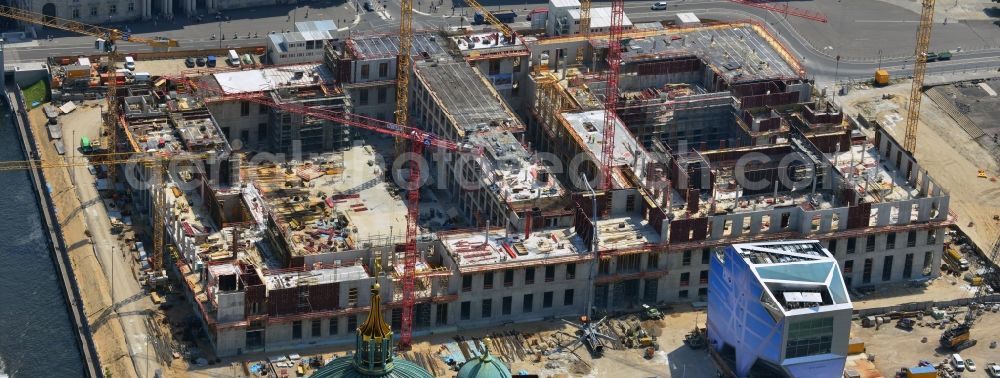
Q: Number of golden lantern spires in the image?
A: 1